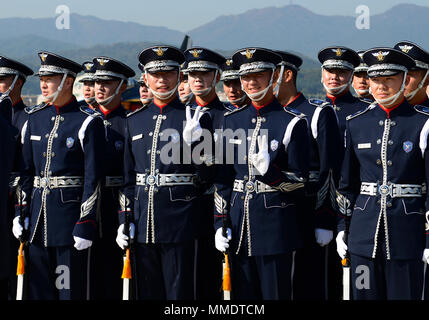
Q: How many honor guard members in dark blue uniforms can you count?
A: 15